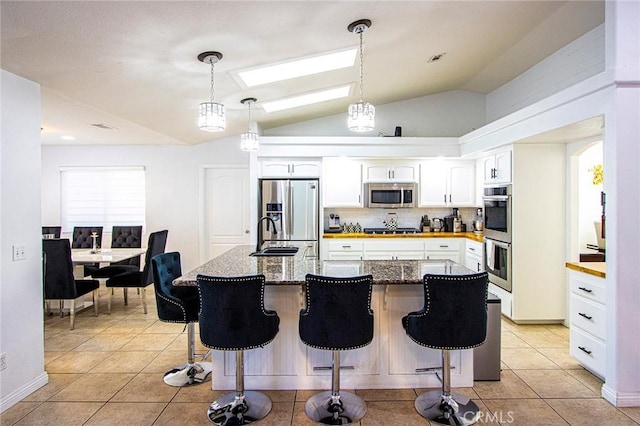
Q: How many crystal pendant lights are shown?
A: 3